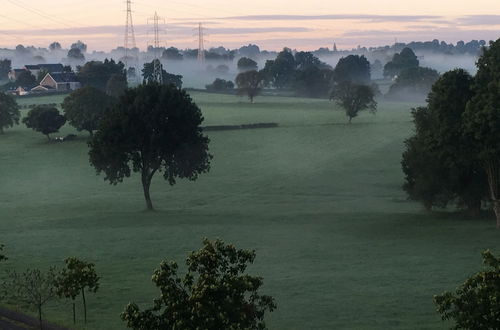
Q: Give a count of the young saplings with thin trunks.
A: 3